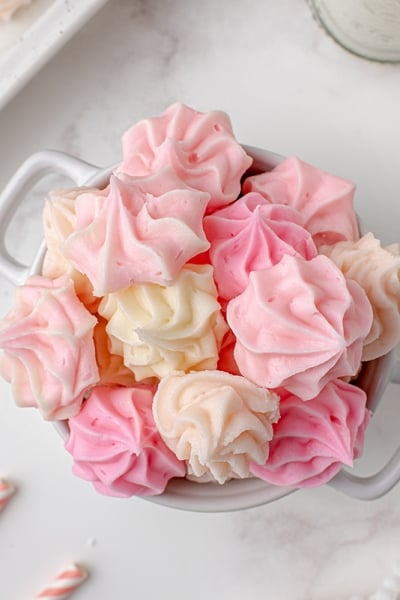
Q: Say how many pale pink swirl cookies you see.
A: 5